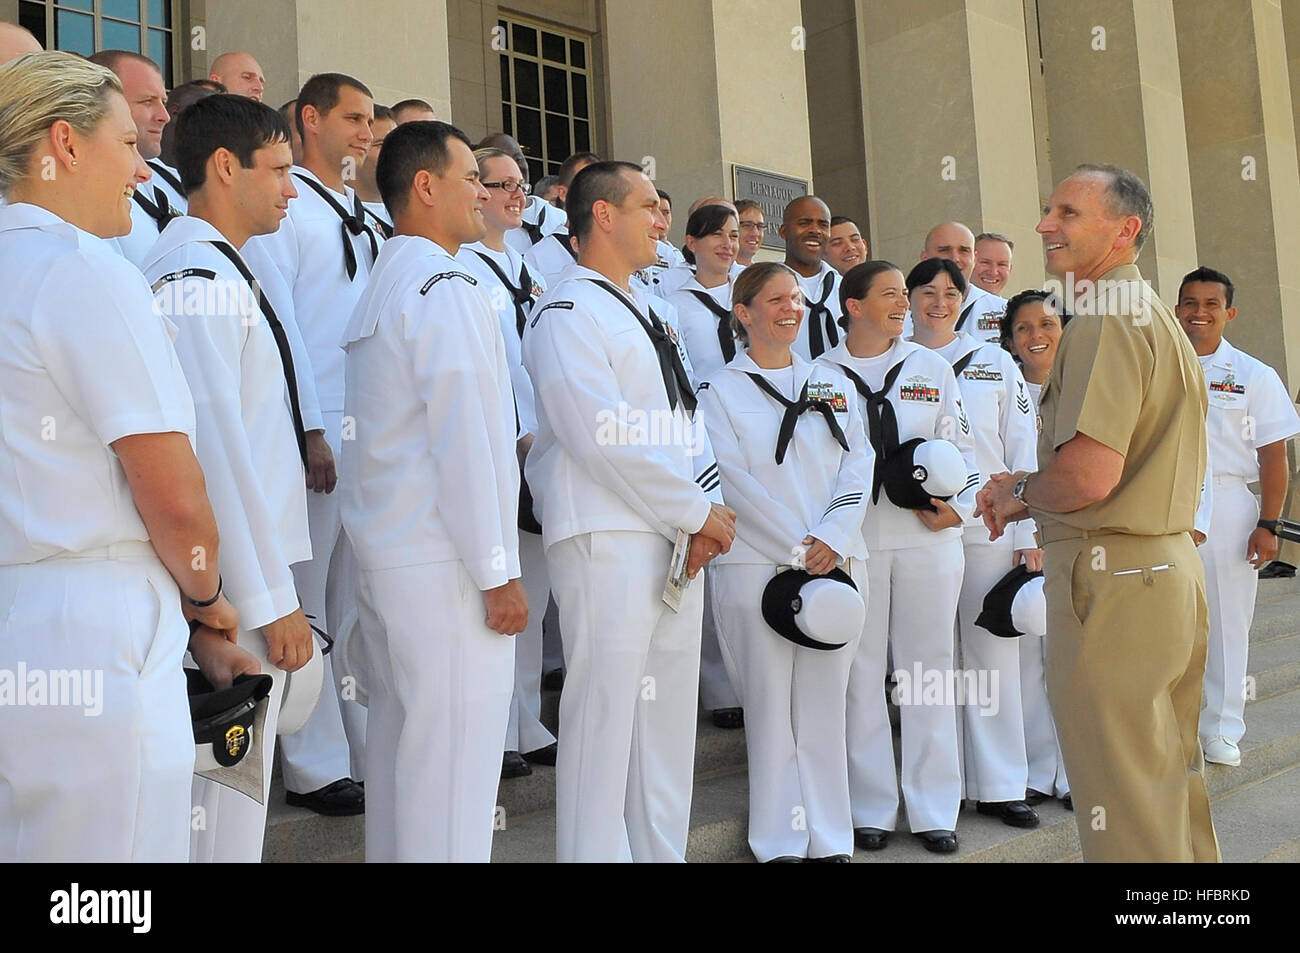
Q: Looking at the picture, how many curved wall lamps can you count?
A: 0